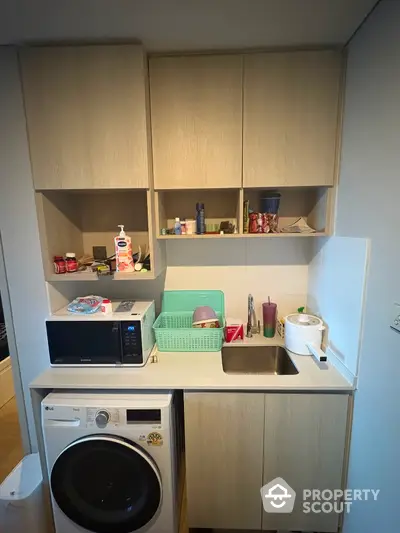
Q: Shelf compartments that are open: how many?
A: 3